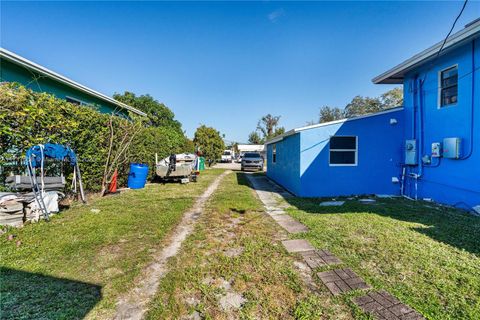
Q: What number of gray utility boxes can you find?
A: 3